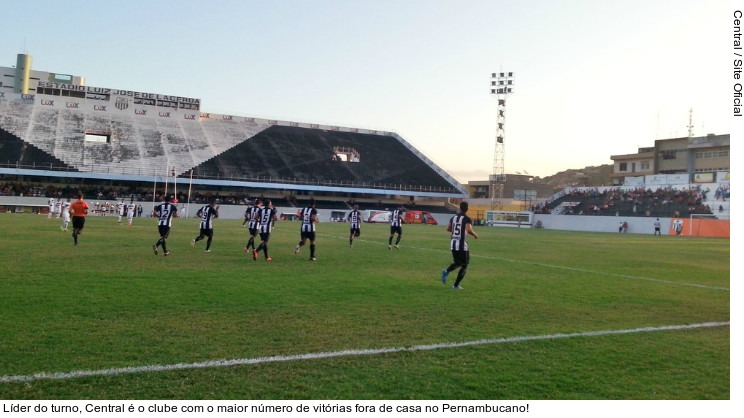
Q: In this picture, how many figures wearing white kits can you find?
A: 5